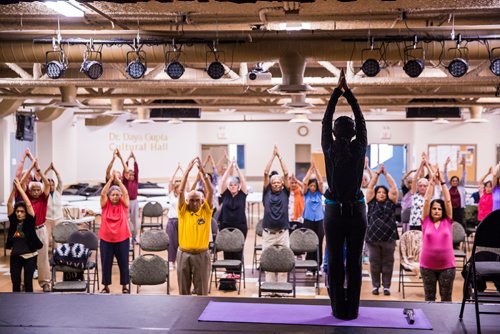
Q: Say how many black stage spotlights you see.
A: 9